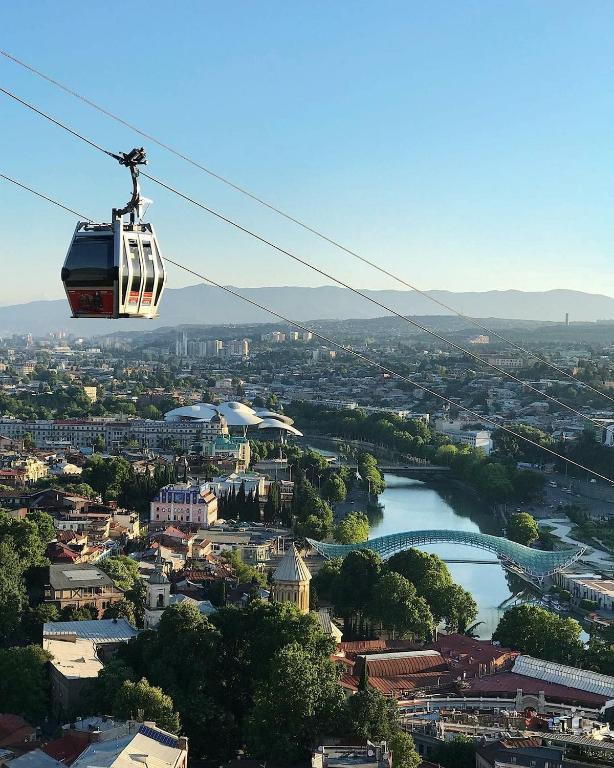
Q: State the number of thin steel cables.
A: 3